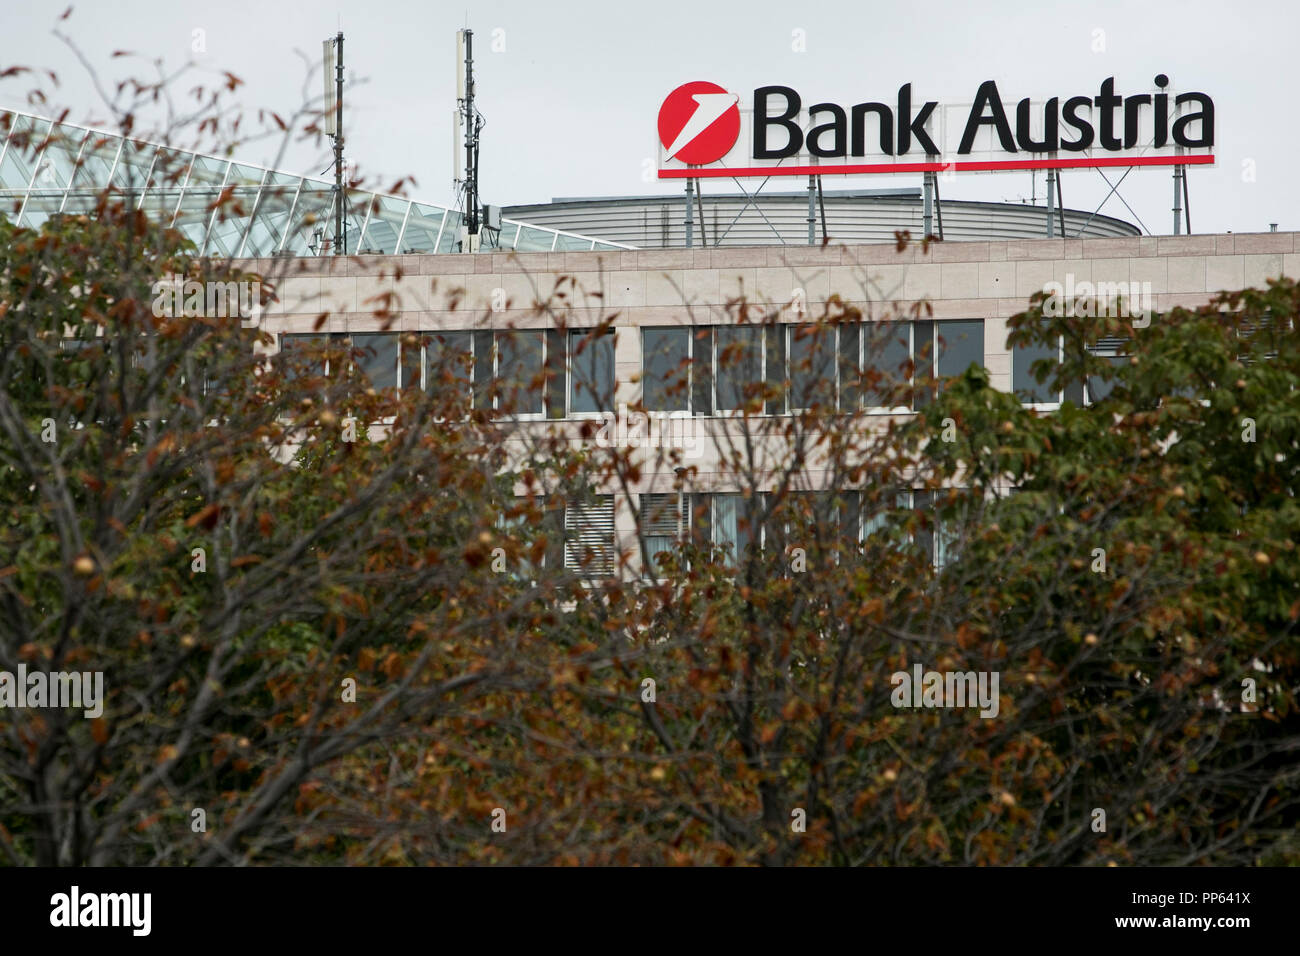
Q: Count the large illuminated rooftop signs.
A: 1